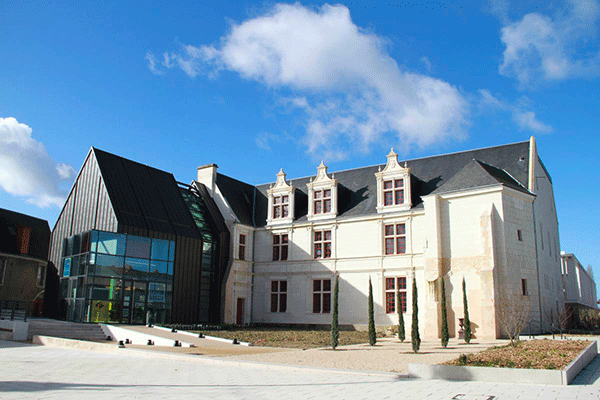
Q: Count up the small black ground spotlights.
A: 9